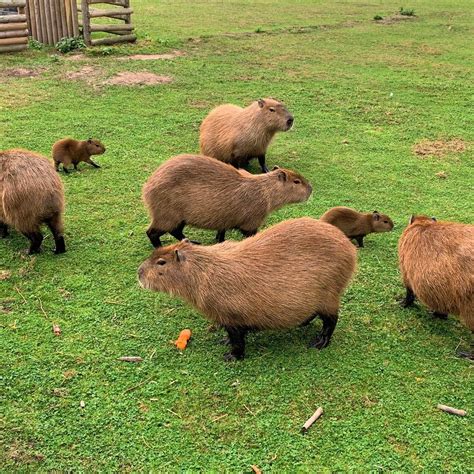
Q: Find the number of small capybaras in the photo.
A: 2